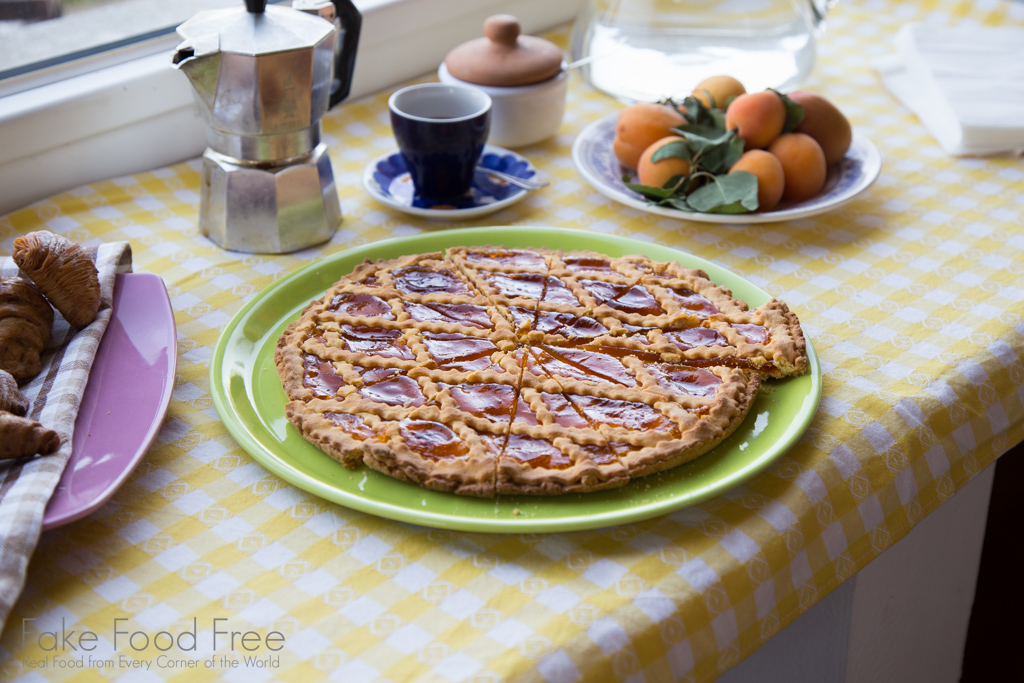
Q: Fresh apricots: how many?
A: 7